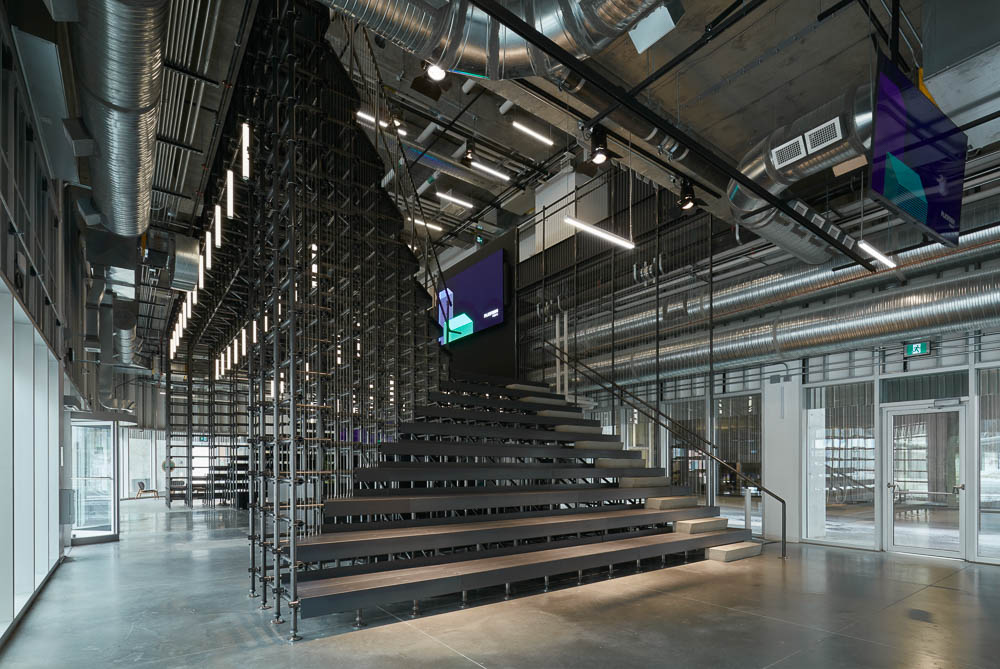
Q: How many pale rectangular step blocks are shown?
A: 10